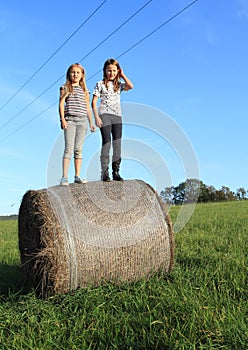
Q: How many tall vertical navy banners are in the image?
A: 0